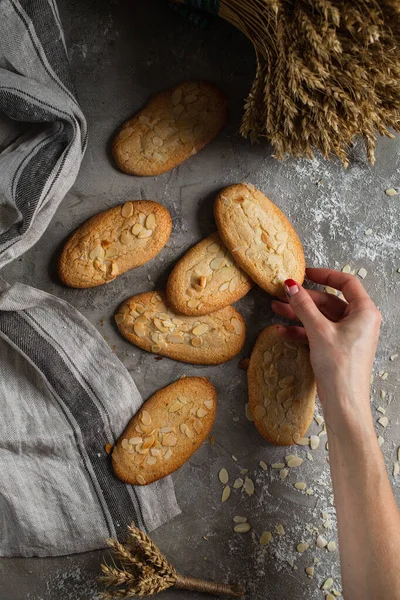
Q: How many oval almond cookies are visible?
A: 7